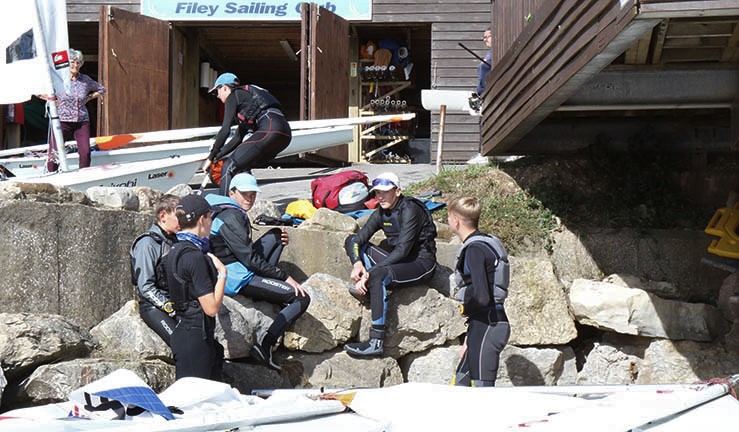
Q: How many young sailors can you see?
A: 6